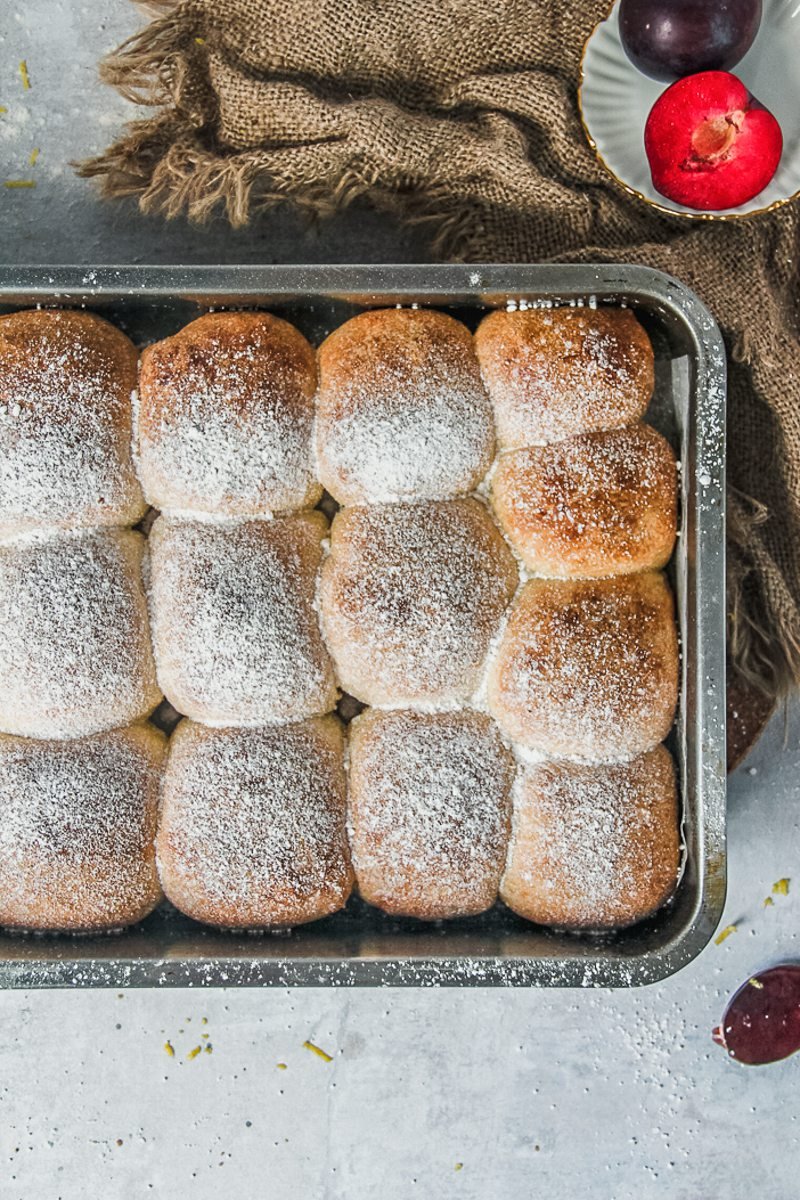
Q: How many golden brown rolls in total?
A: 13